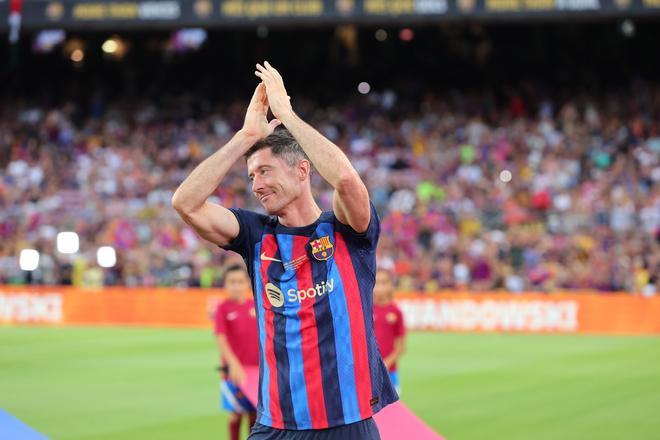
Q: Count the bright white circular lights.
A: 3